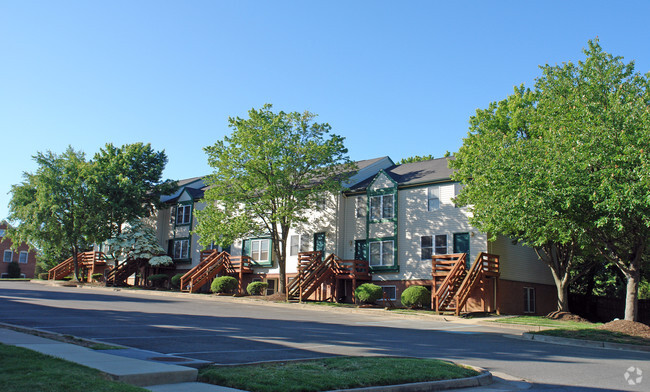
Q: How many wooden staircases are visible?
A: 5